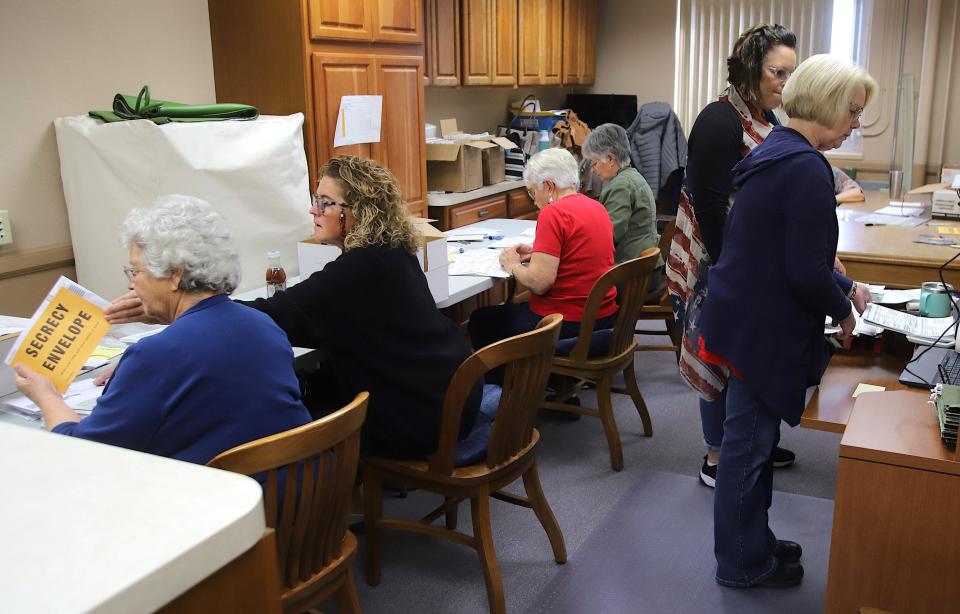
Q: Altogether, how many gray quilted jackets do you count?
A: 1